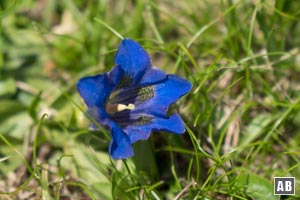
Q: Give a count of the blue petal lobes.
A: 5